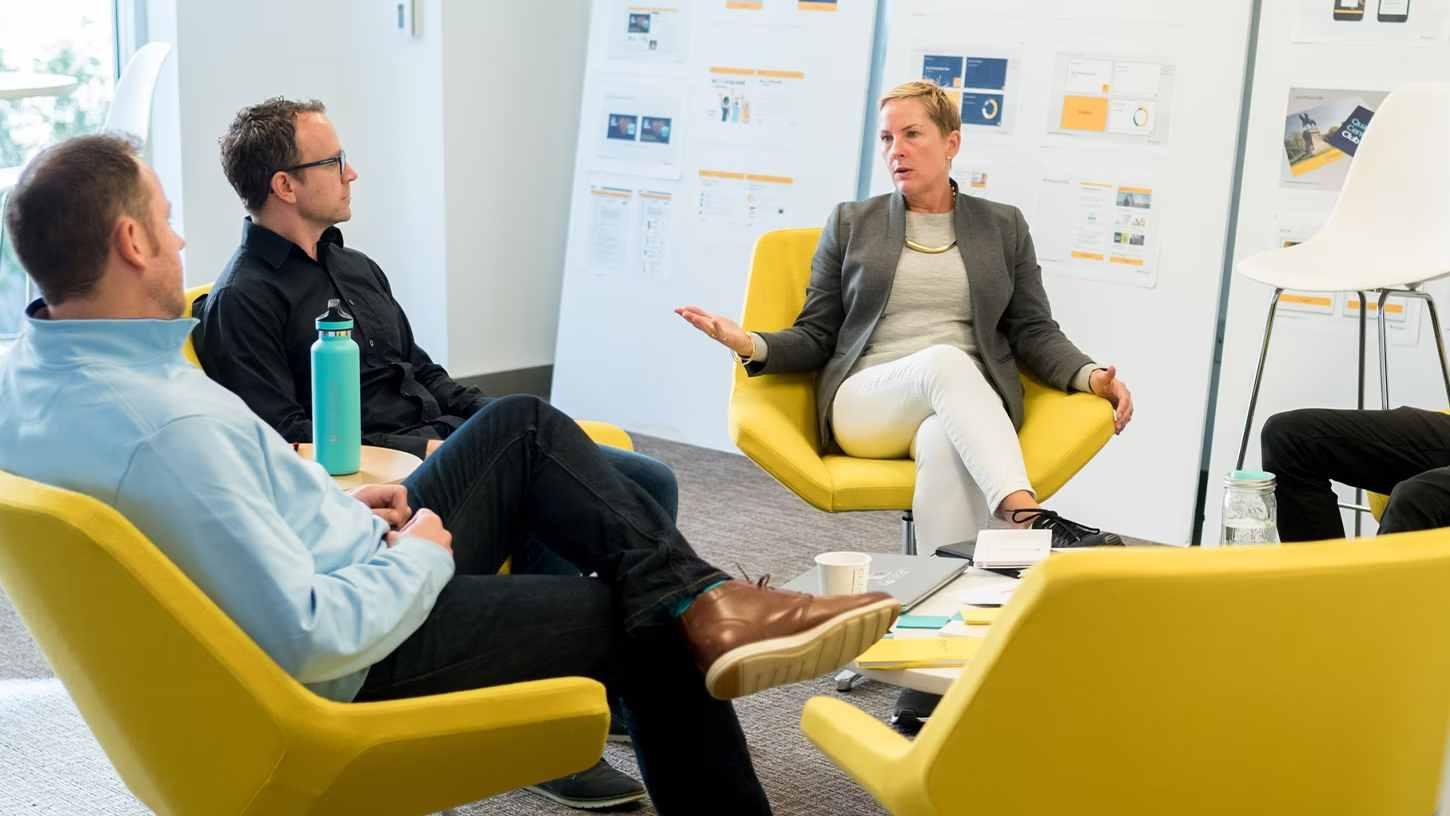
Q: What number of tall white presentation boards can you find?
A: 3